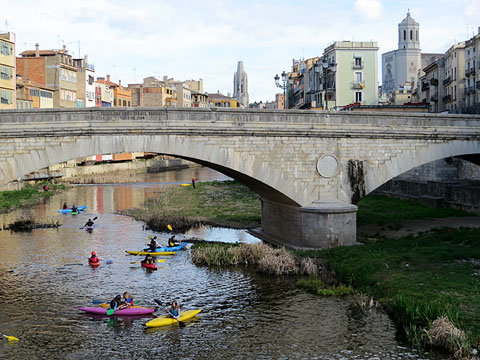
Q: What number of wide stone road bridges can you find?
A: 1